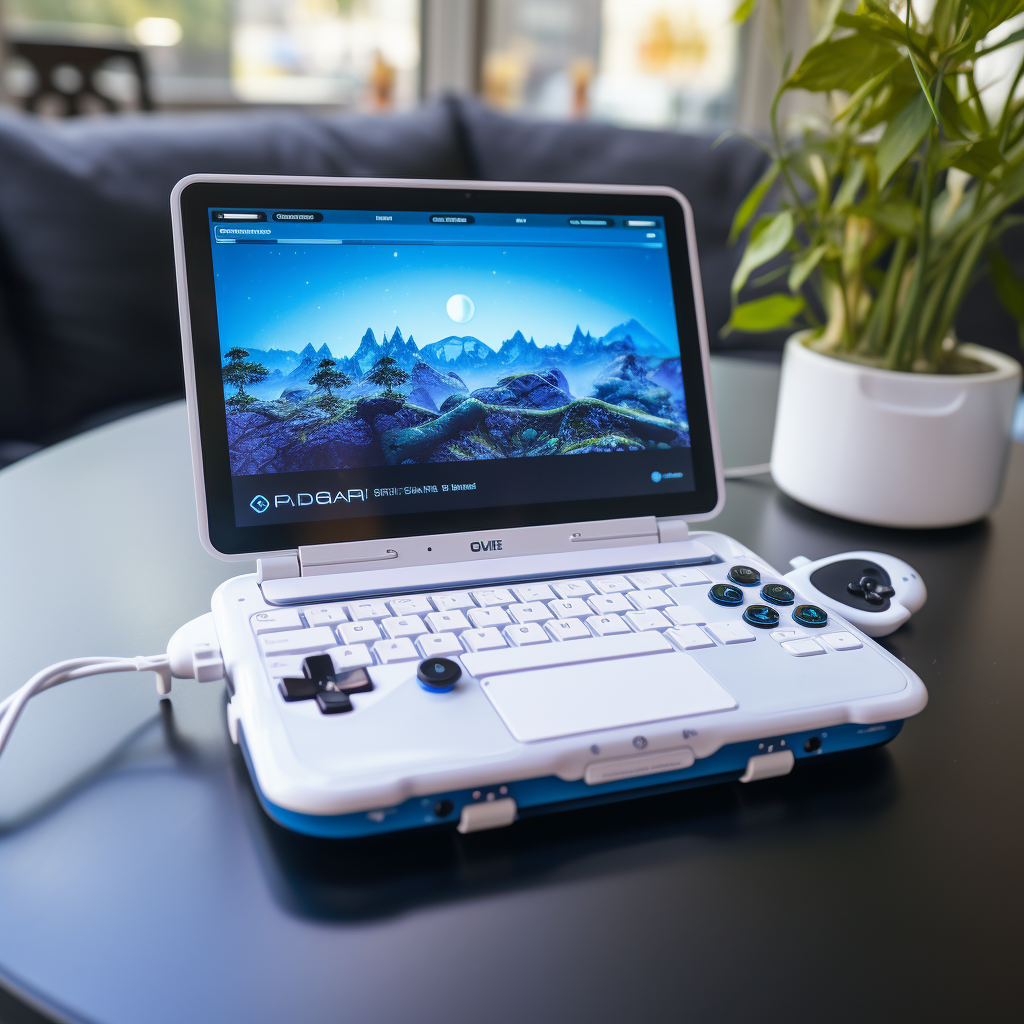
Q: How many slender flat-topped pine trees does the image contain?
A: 3